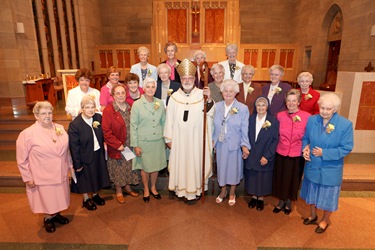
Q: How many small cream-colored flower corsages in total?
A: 15